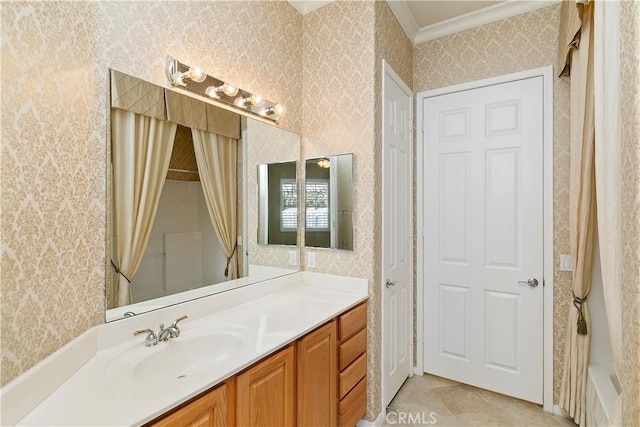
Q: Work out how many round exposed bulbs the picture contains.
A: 4